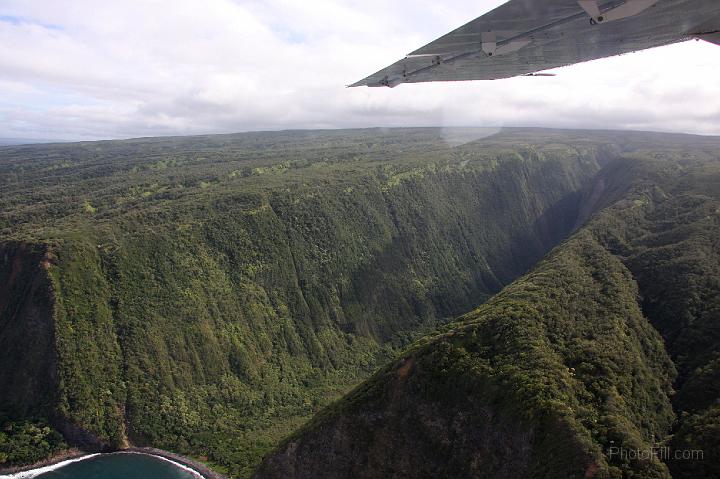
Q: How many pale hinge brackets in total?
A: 2